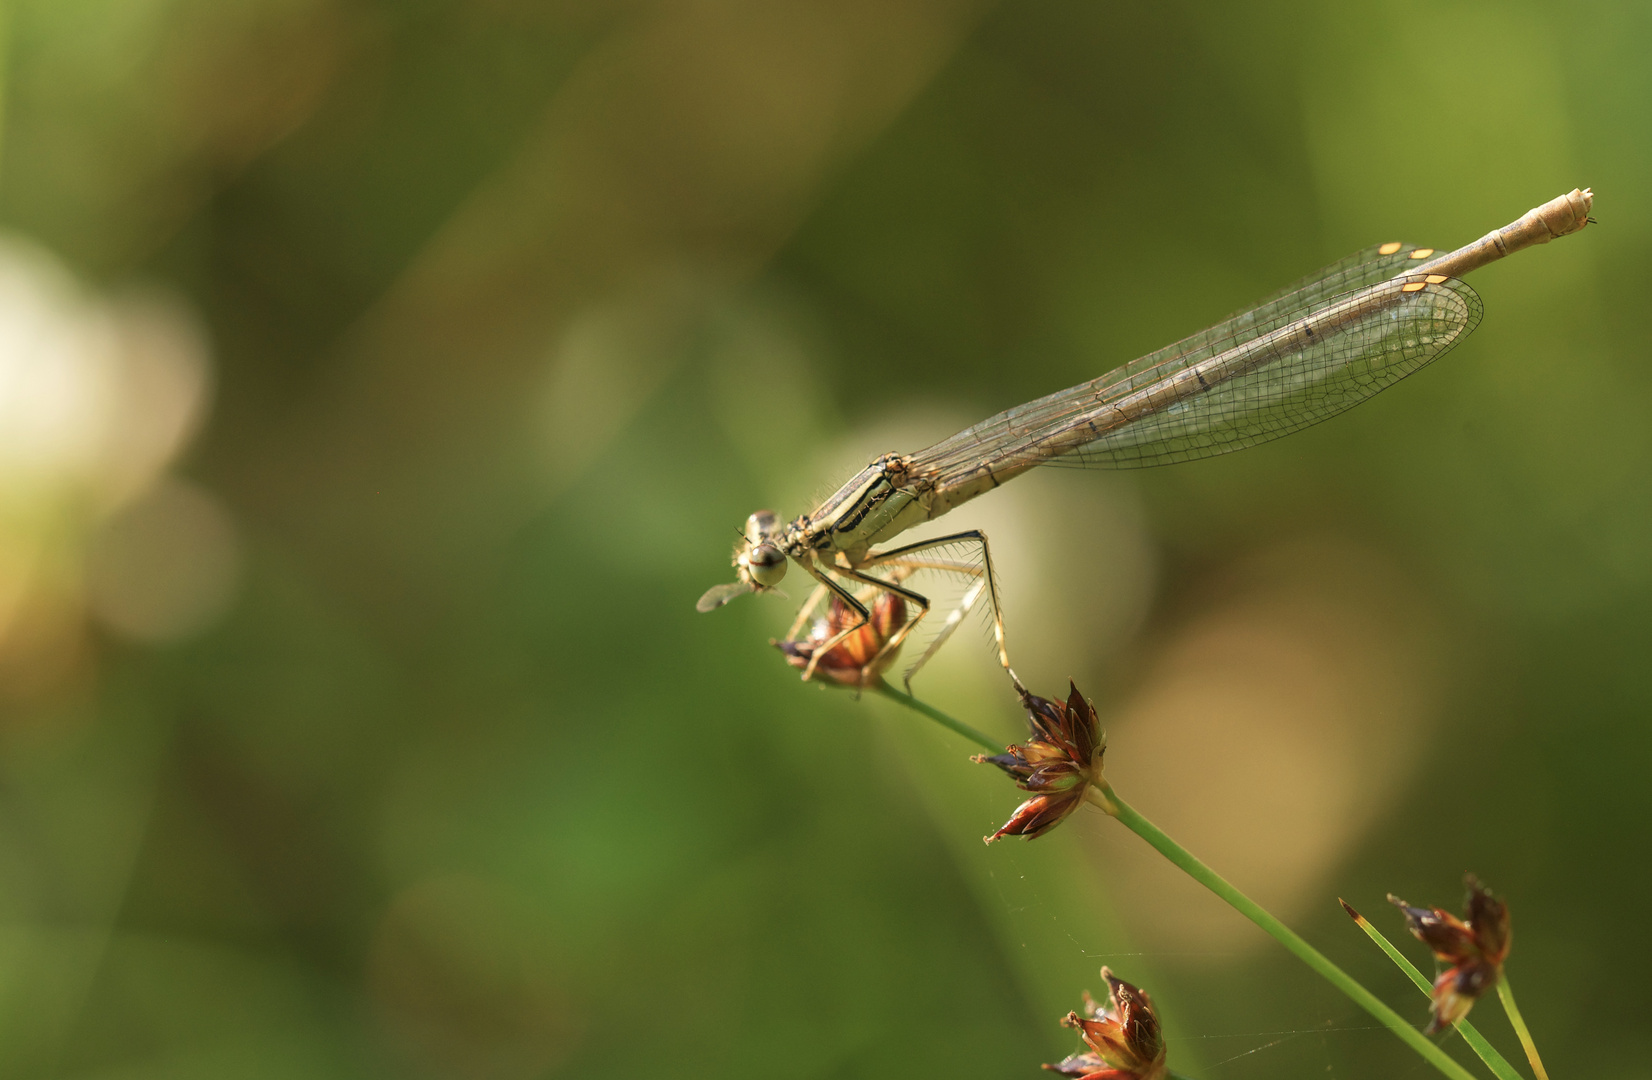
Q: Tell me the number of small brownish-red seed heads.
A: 4